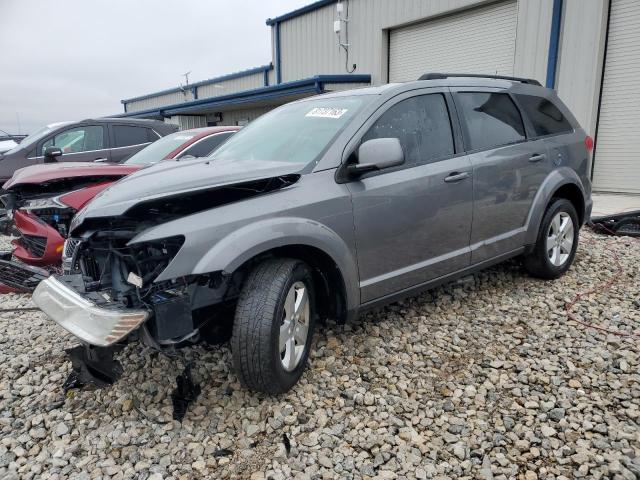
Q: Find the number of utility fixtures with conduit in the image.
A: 1